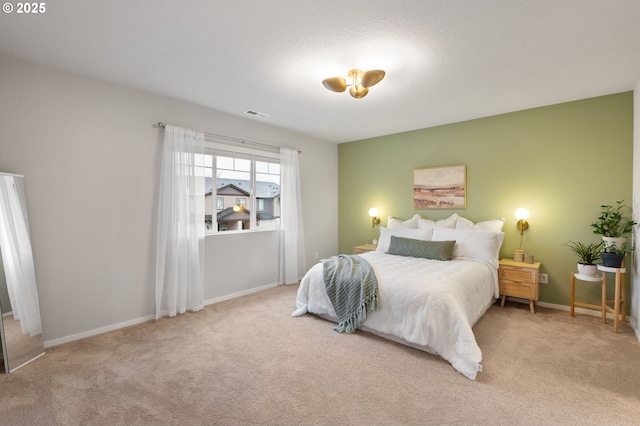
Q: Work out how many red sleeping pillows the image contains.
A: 0